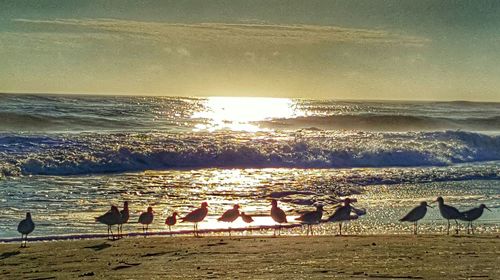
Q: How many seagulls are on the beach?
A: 14